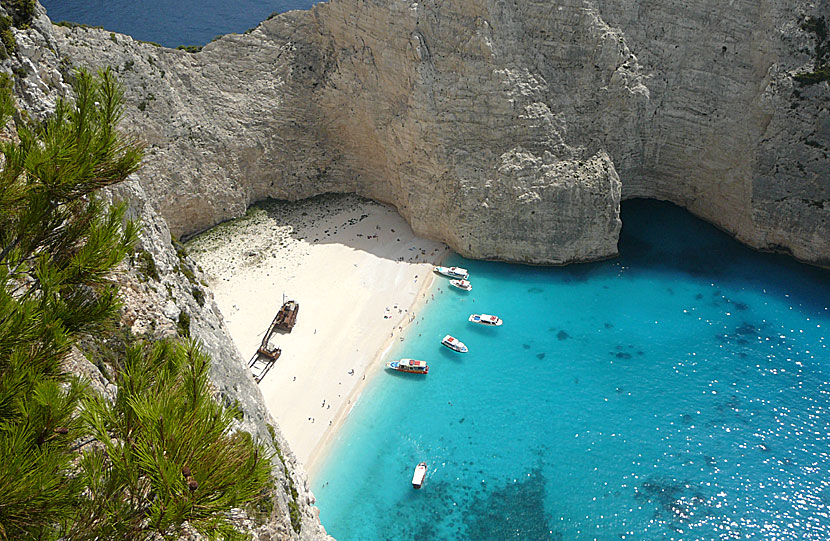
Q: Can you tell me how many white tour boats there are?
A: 6